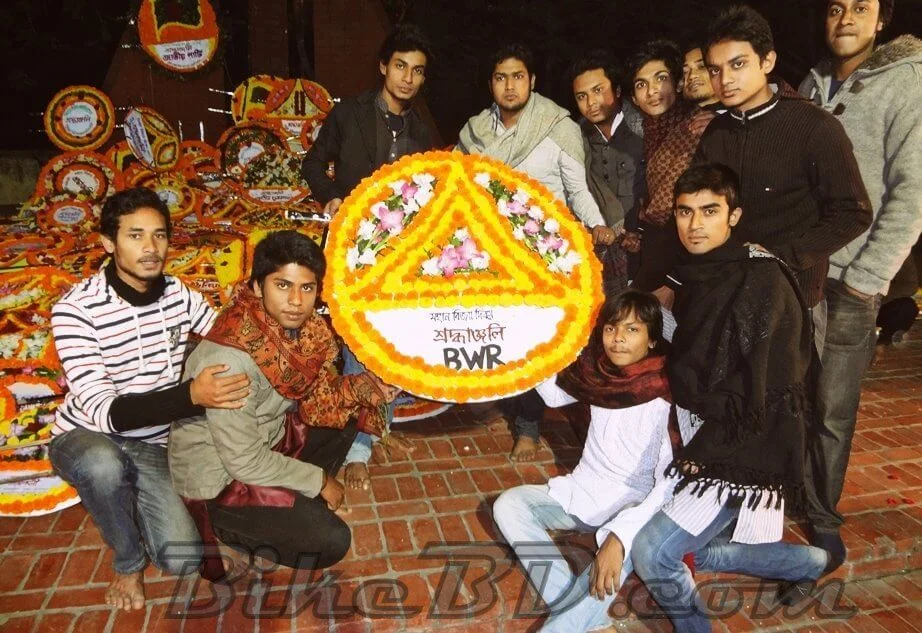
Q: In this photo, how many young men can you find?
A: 11